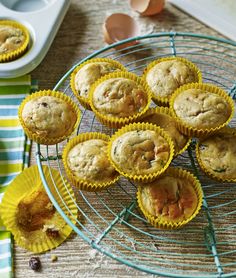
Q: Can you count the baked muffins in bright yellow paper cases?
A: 11